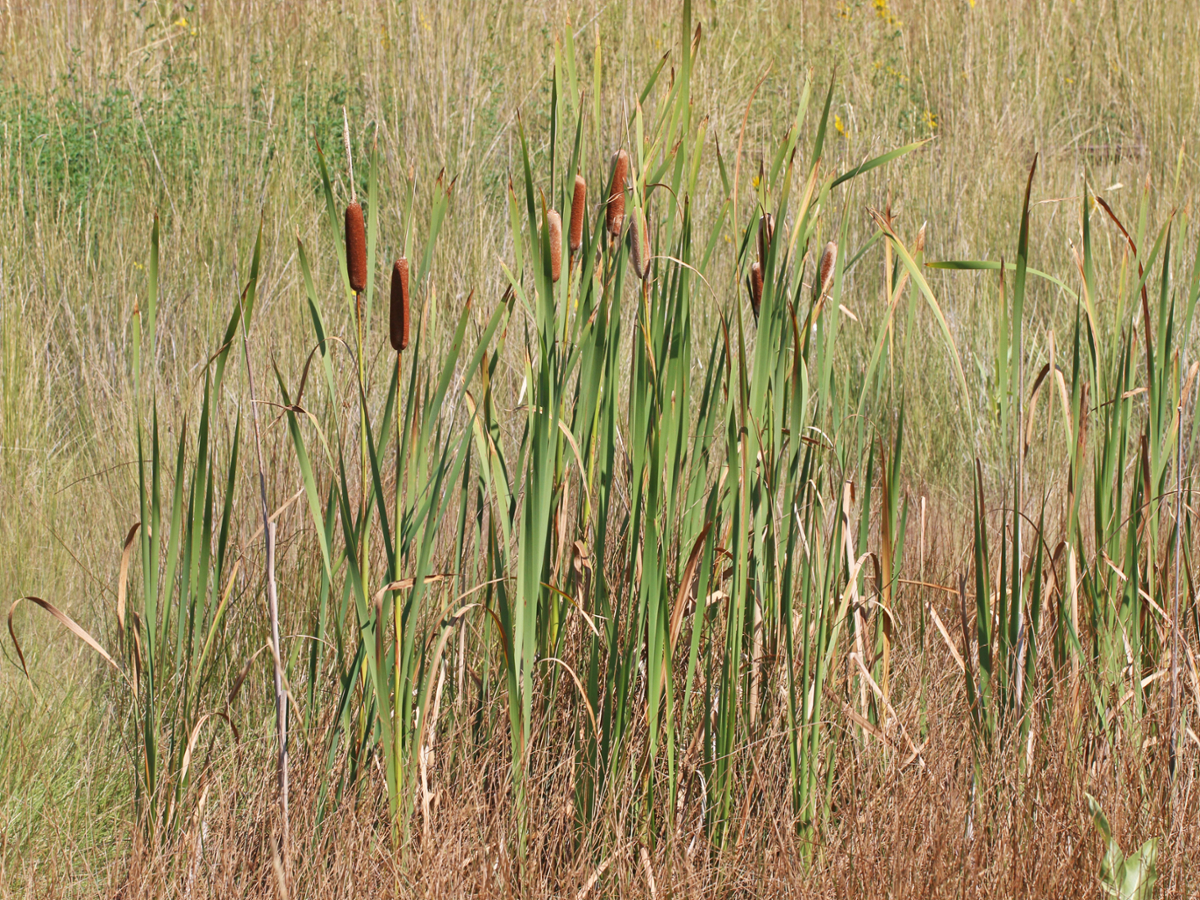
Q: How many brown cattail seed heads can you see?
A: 9